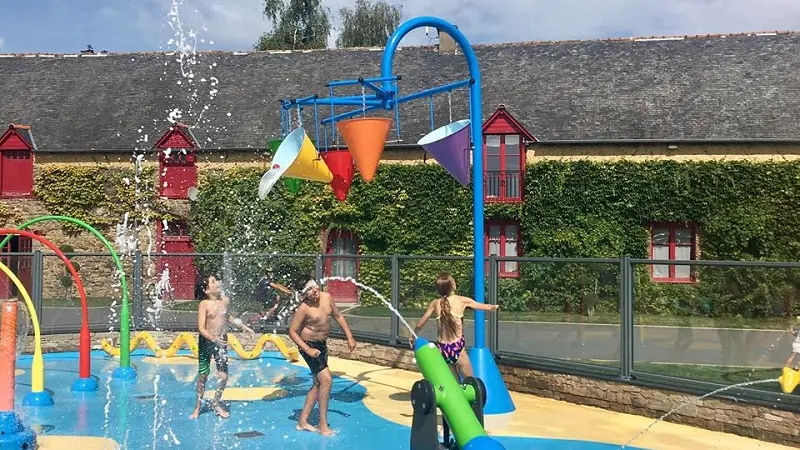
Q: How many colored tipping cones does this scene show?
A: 5